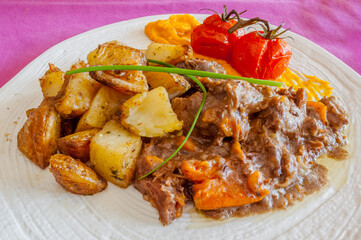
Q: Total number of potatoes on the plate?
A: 11